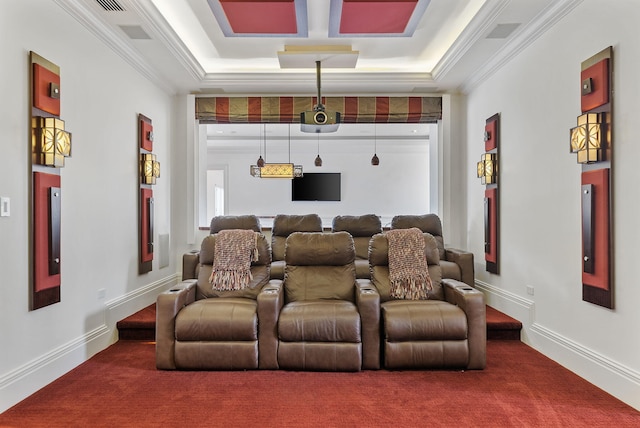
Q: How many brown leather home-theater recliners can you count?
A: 7